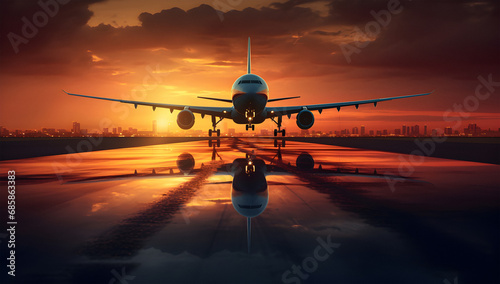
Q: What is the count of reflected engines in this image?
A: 2